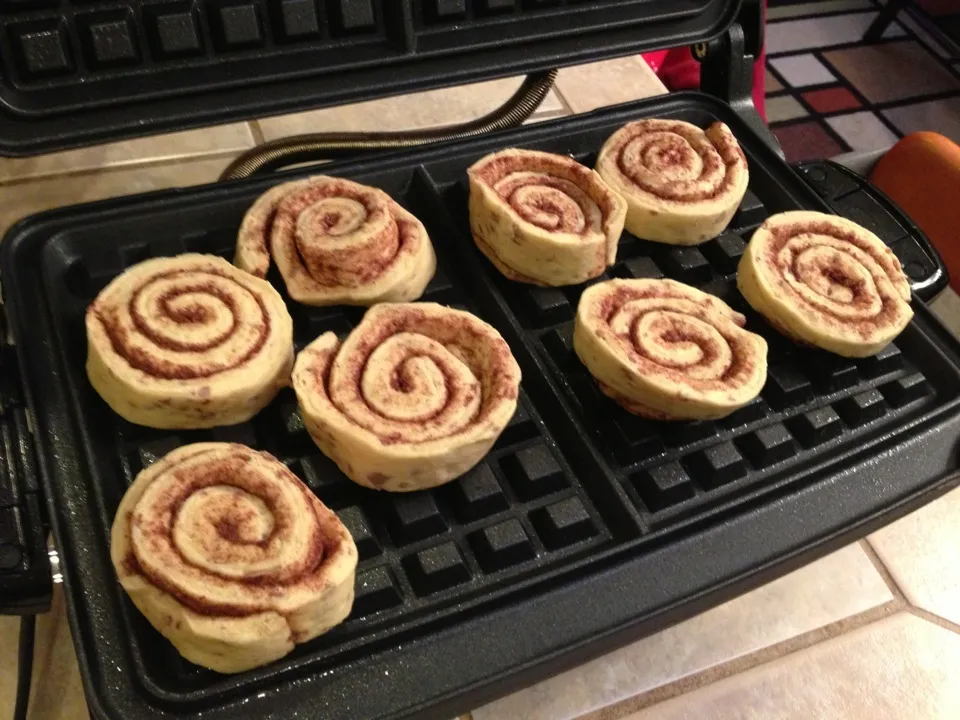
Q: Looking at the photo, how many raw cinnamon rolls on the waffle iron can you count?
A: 8